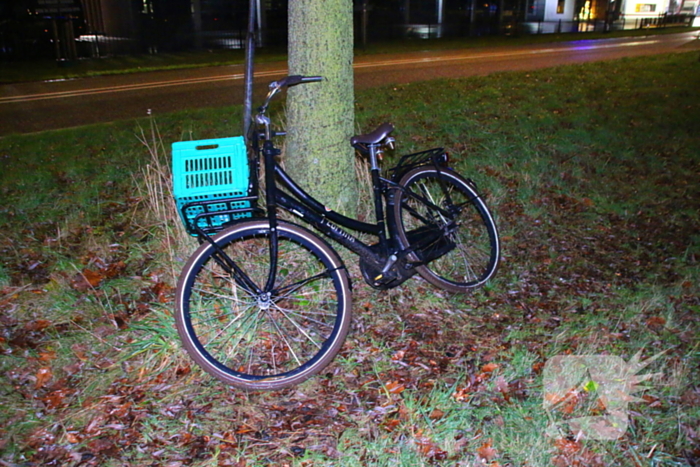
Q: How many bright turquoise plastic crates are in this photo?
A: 1